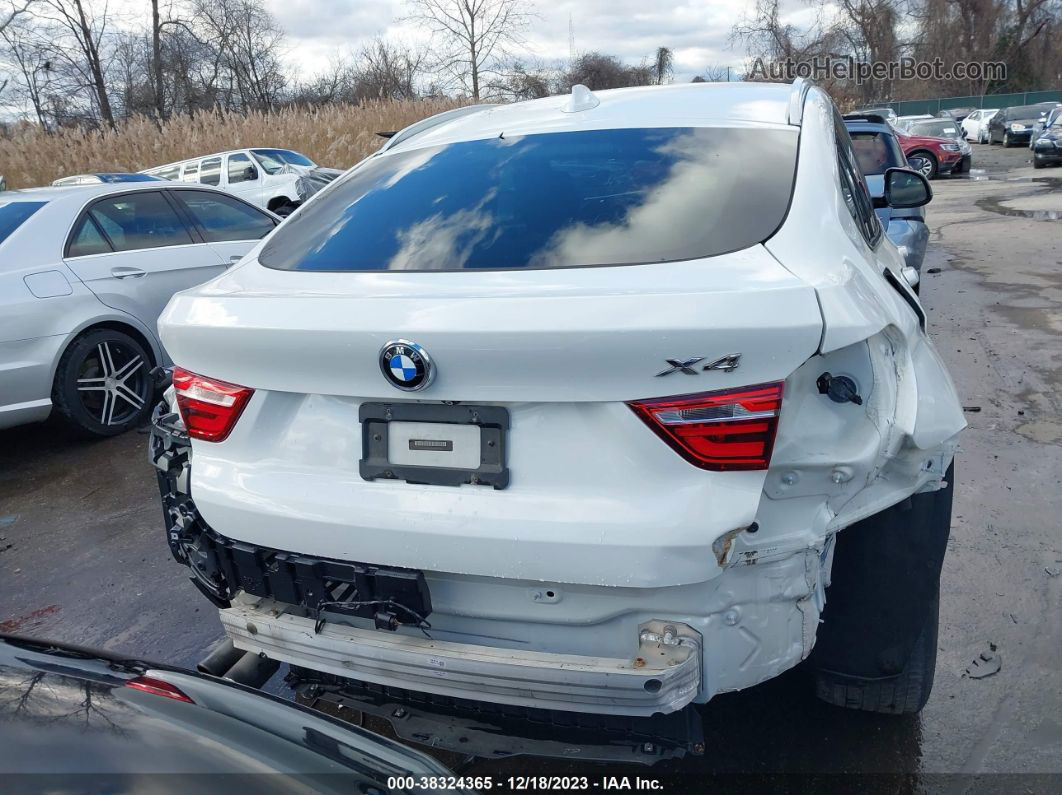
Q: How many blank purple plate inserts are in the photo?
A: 0